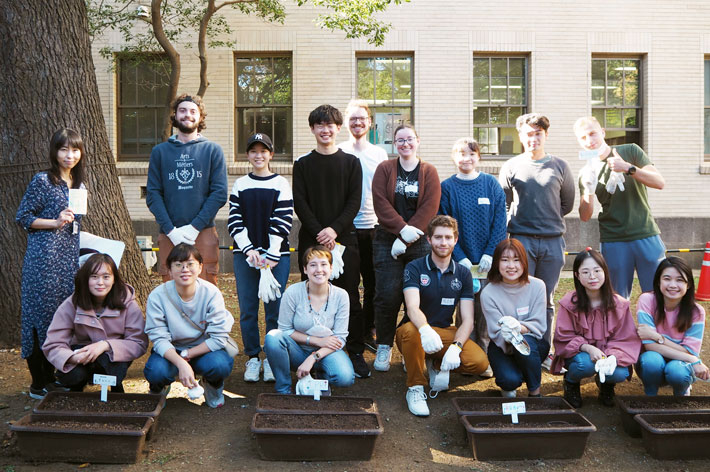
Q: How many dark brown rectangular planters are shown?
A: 8